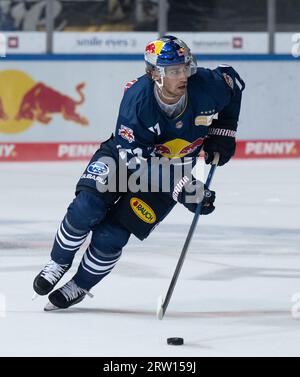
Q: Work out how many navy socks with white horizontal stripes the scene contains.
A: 2